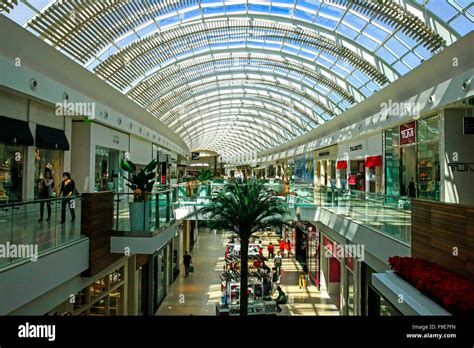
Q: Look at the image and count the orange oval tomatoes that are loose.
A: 0